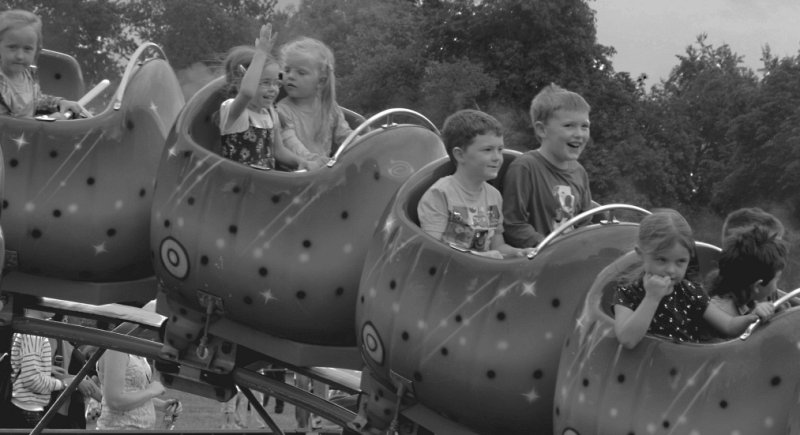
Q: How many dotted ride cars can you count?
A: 4